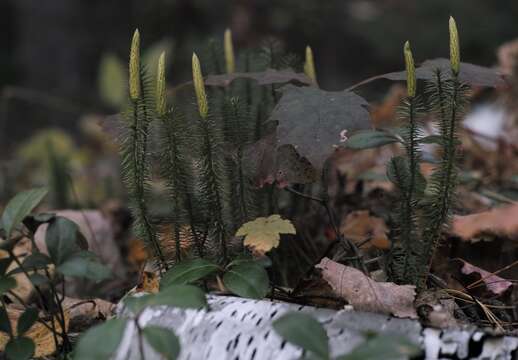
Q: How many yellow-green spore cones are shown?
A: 7